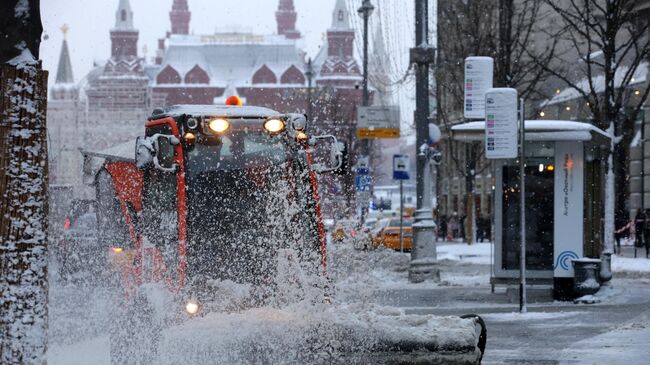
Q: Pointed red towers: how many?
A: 4